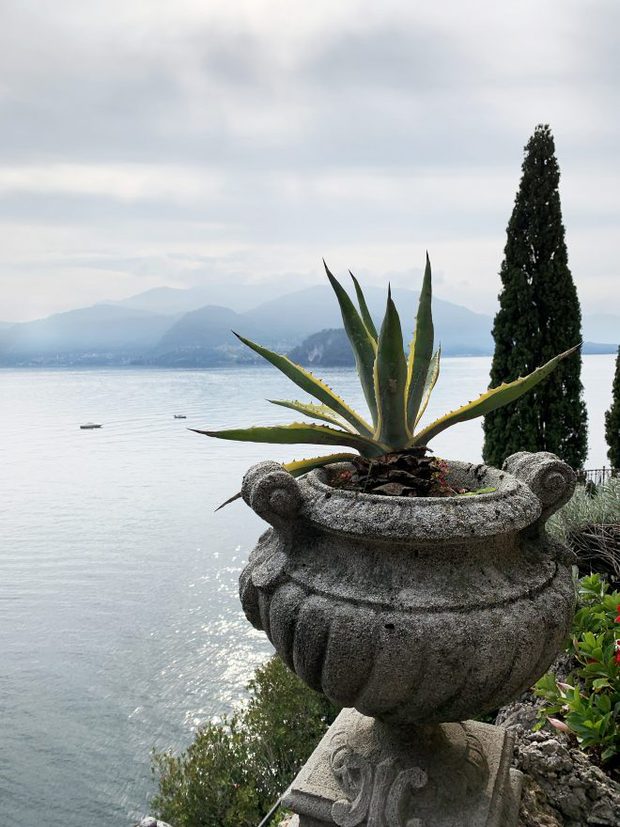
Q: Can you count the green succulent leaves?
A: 10